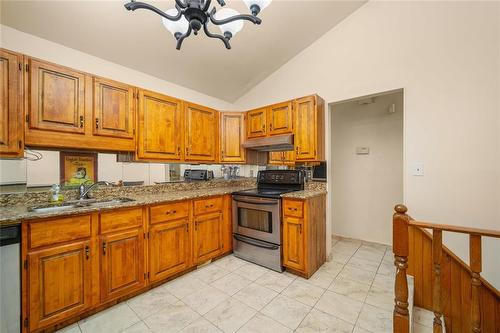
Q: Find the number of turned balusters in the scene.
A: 2